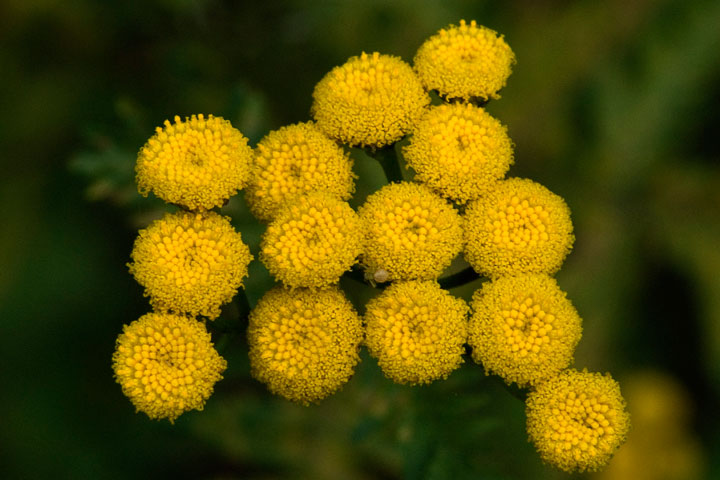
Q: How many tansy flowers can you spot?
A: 14